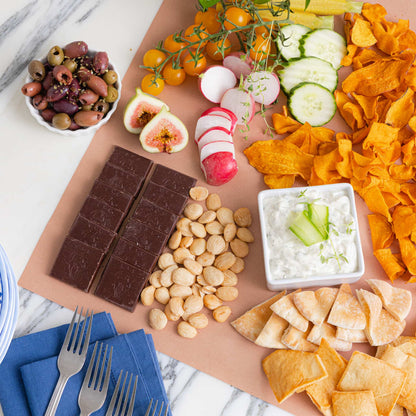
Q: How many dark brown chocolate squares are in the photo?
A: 12